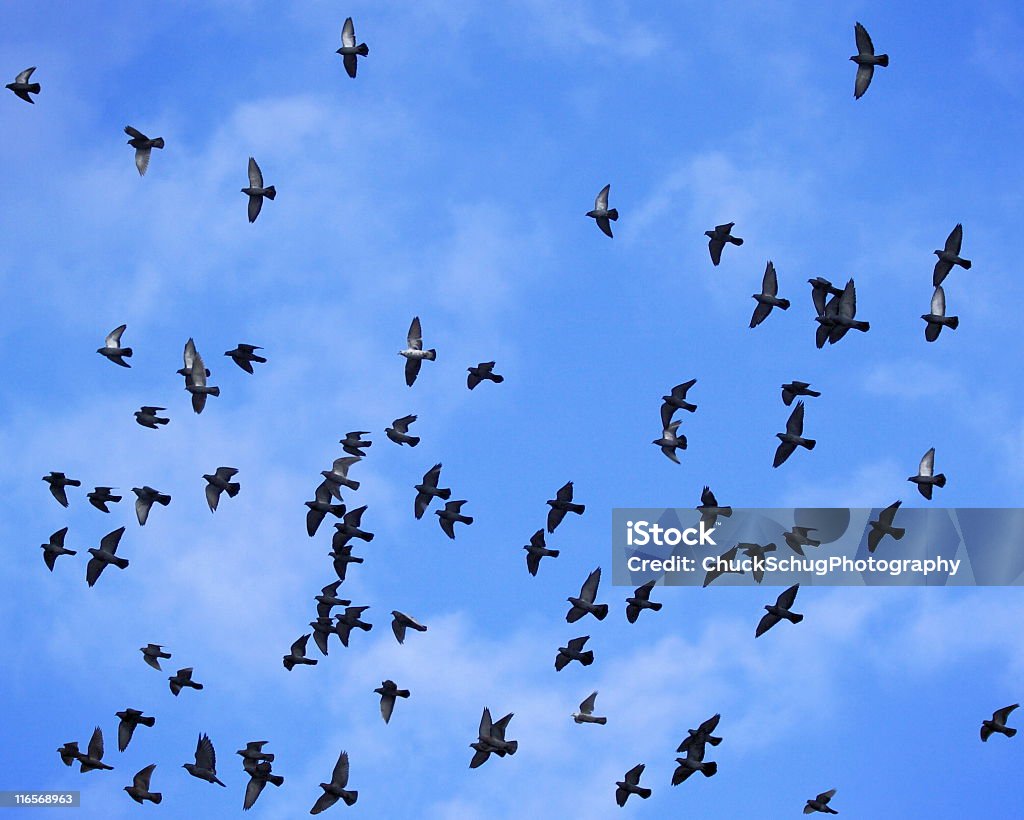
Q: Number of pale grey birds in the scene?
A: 2